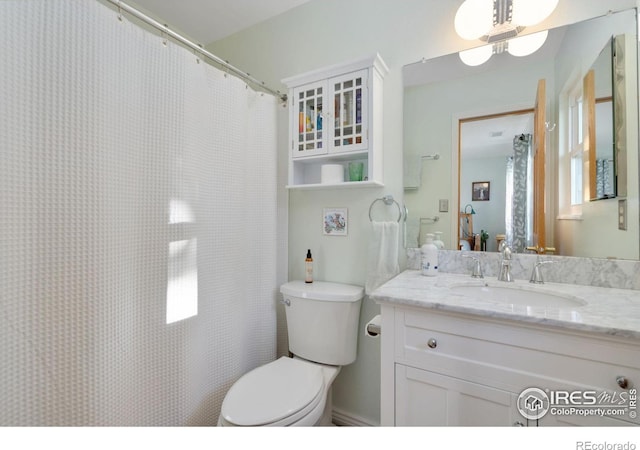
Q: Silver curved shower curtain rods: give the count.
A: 1